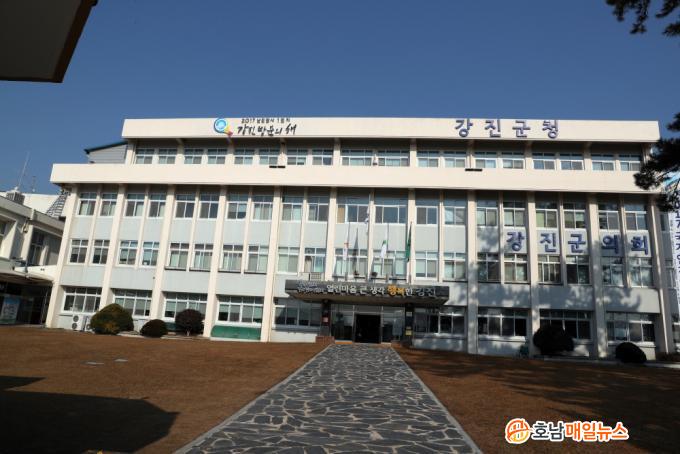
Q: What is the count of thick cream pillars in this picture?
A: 11